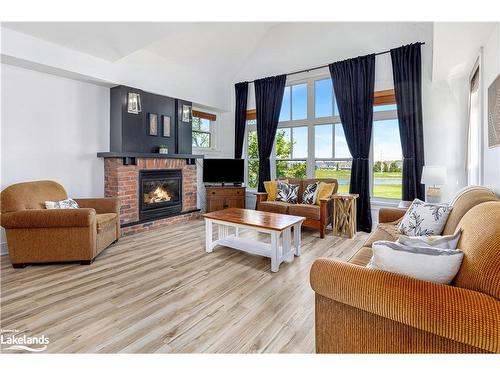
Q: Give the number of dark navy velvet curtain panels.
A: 4